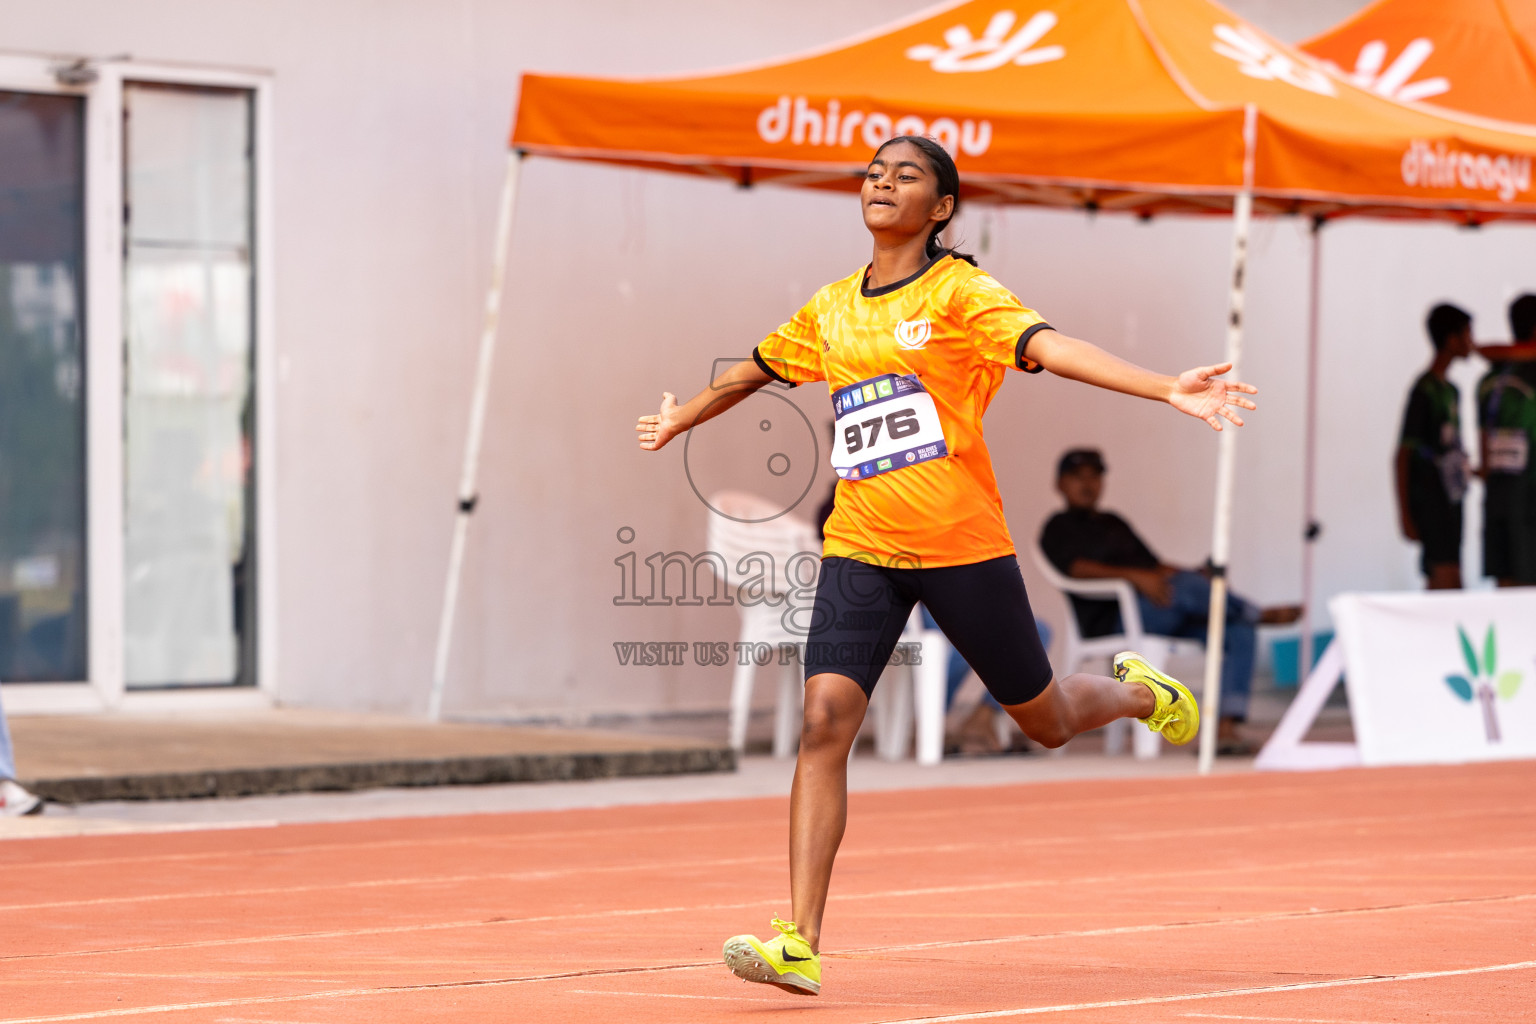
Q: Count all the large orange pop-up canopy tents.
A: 2